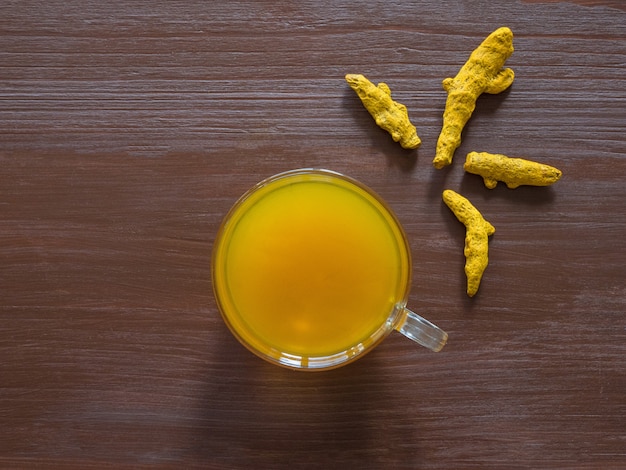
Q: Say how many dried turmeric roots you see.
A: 4